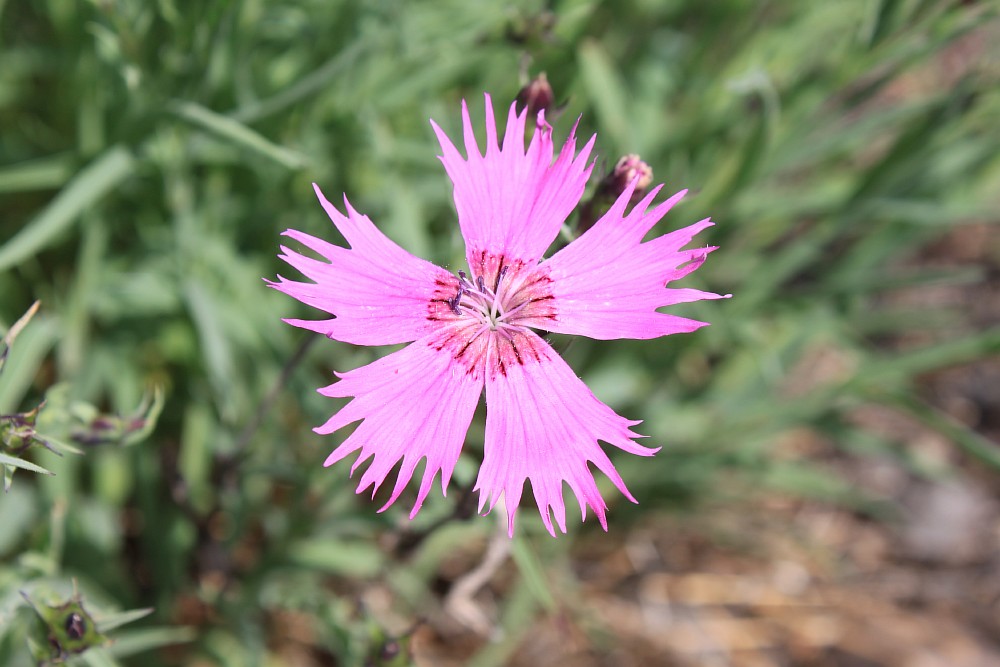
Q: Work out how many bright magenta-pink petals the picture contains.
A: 5